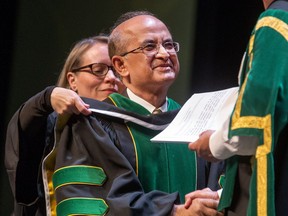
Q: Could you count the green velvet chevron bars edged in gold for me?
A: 2